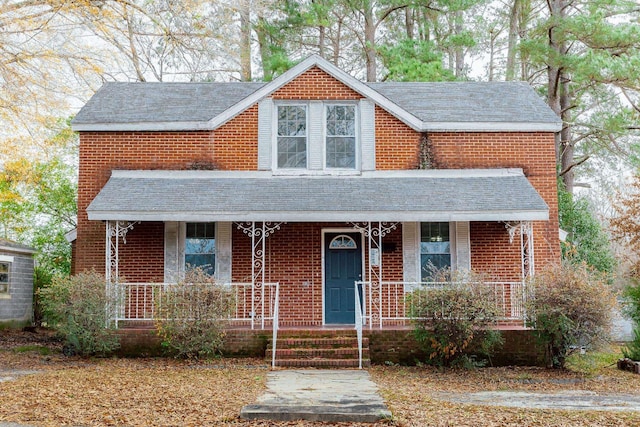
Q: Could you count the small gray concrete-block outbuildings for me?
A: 1